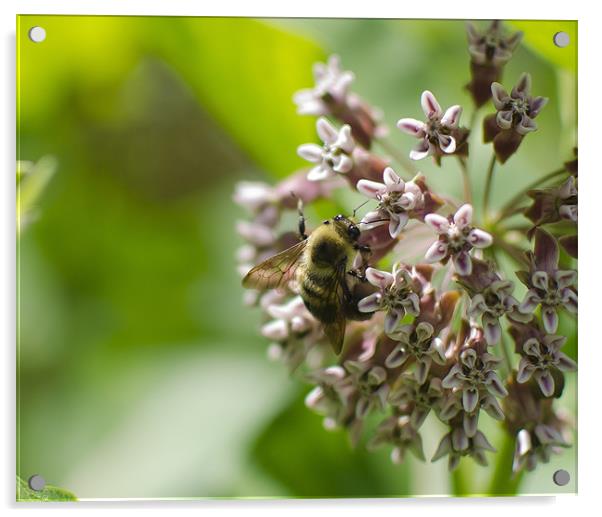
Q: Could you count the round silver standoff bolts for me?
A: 4